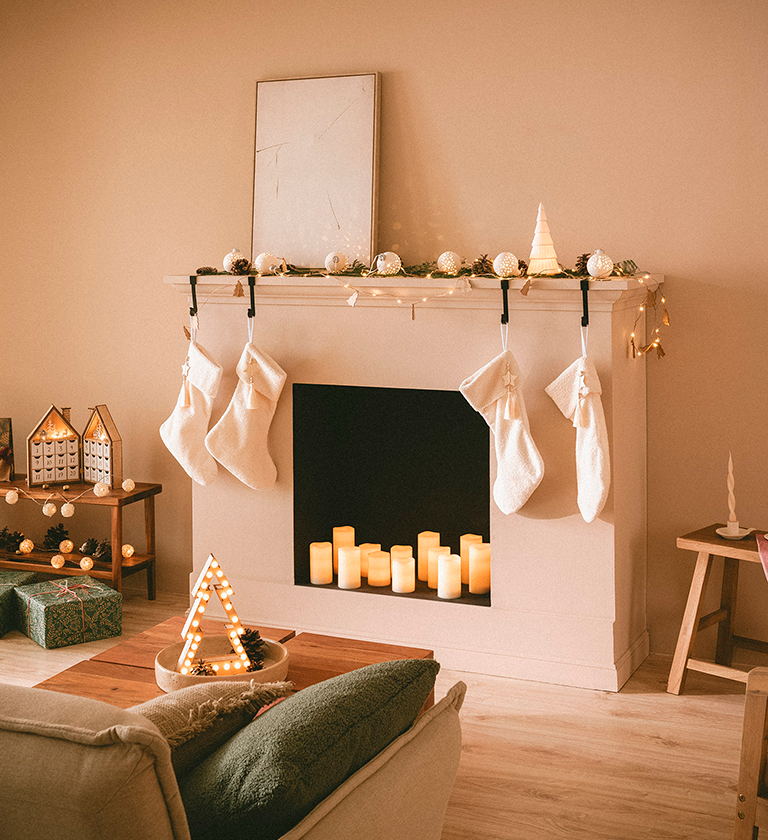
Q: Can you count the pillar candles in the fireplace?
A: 12